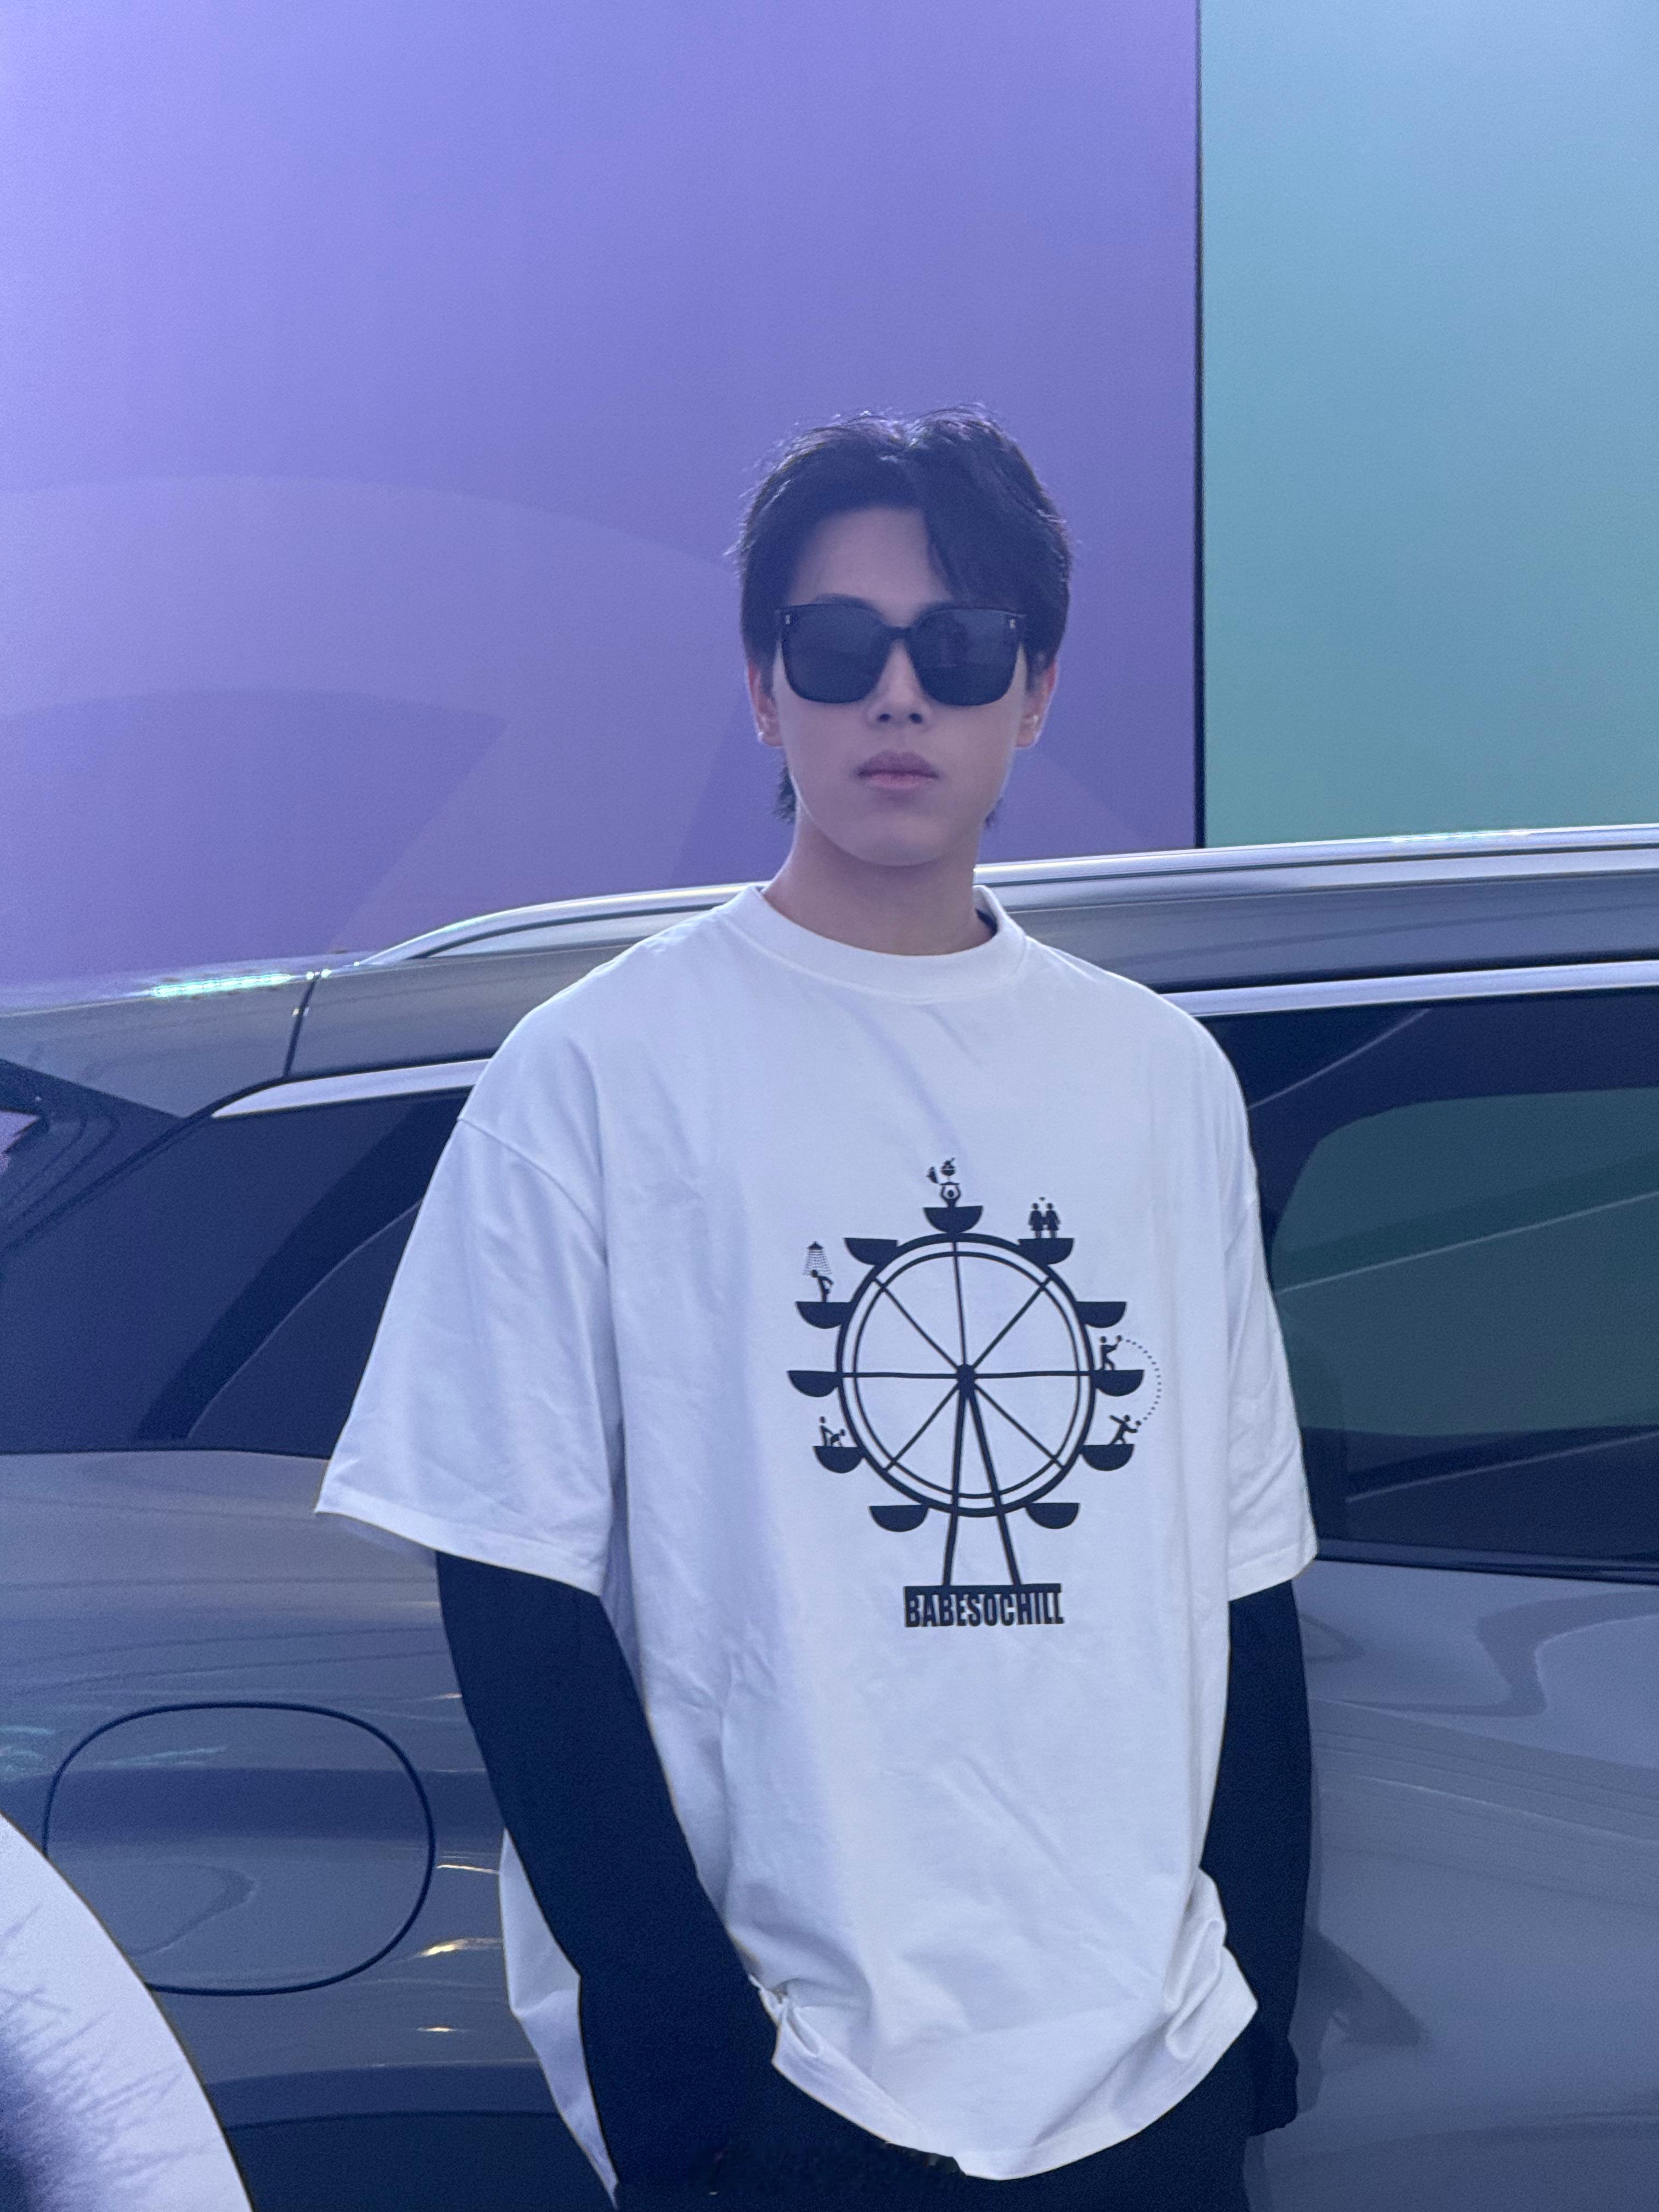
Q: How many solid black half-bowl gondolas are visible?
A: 11